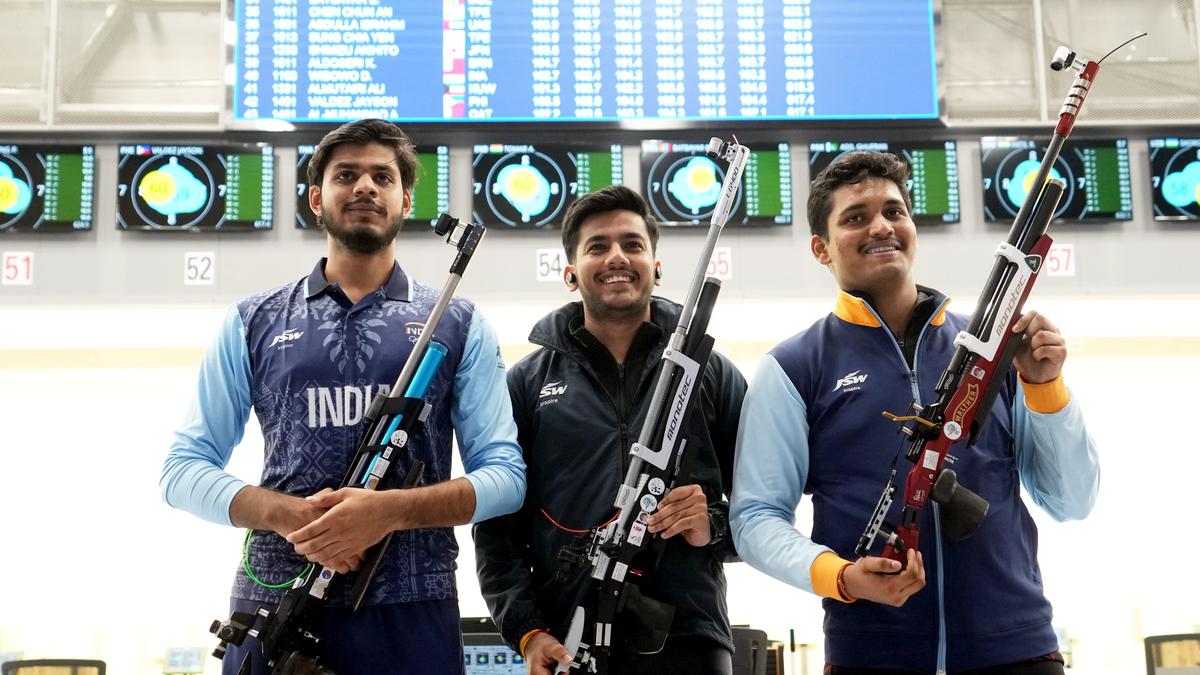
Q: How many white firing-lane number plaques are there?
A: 5